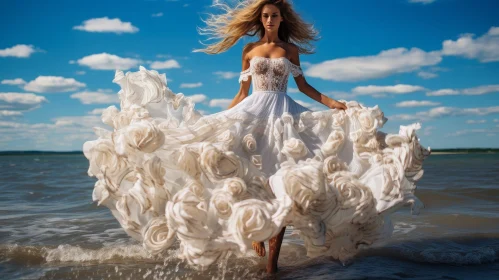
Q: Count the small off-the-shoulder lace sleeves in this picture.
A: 2